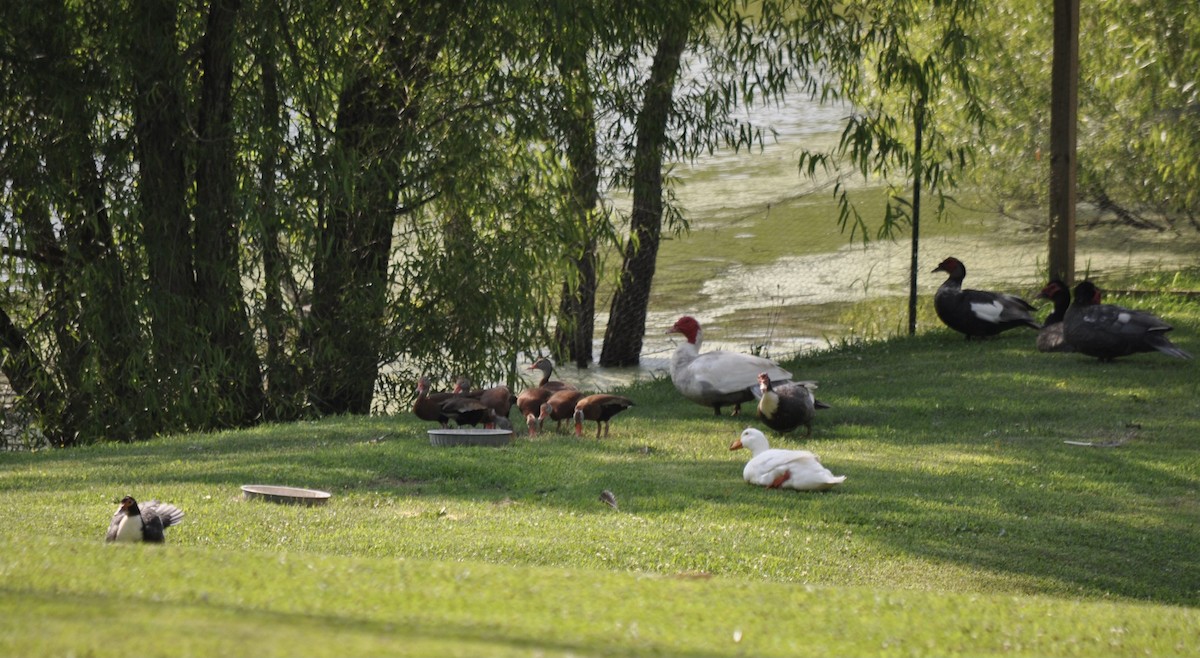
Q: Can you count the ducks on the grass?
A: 15